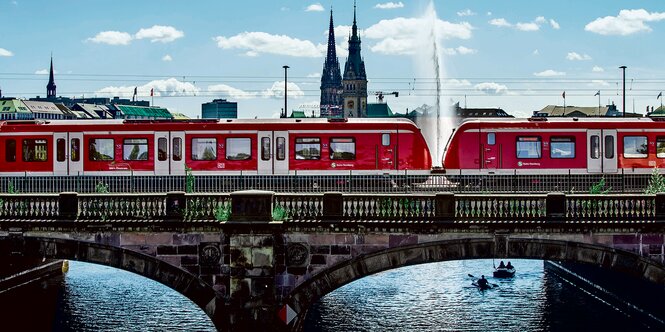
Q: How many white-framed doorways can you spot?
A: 4